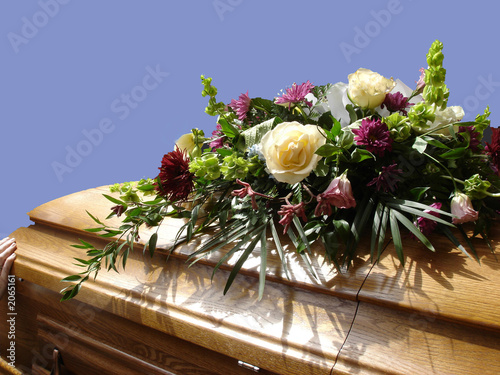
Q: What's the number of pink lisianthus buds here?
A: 2